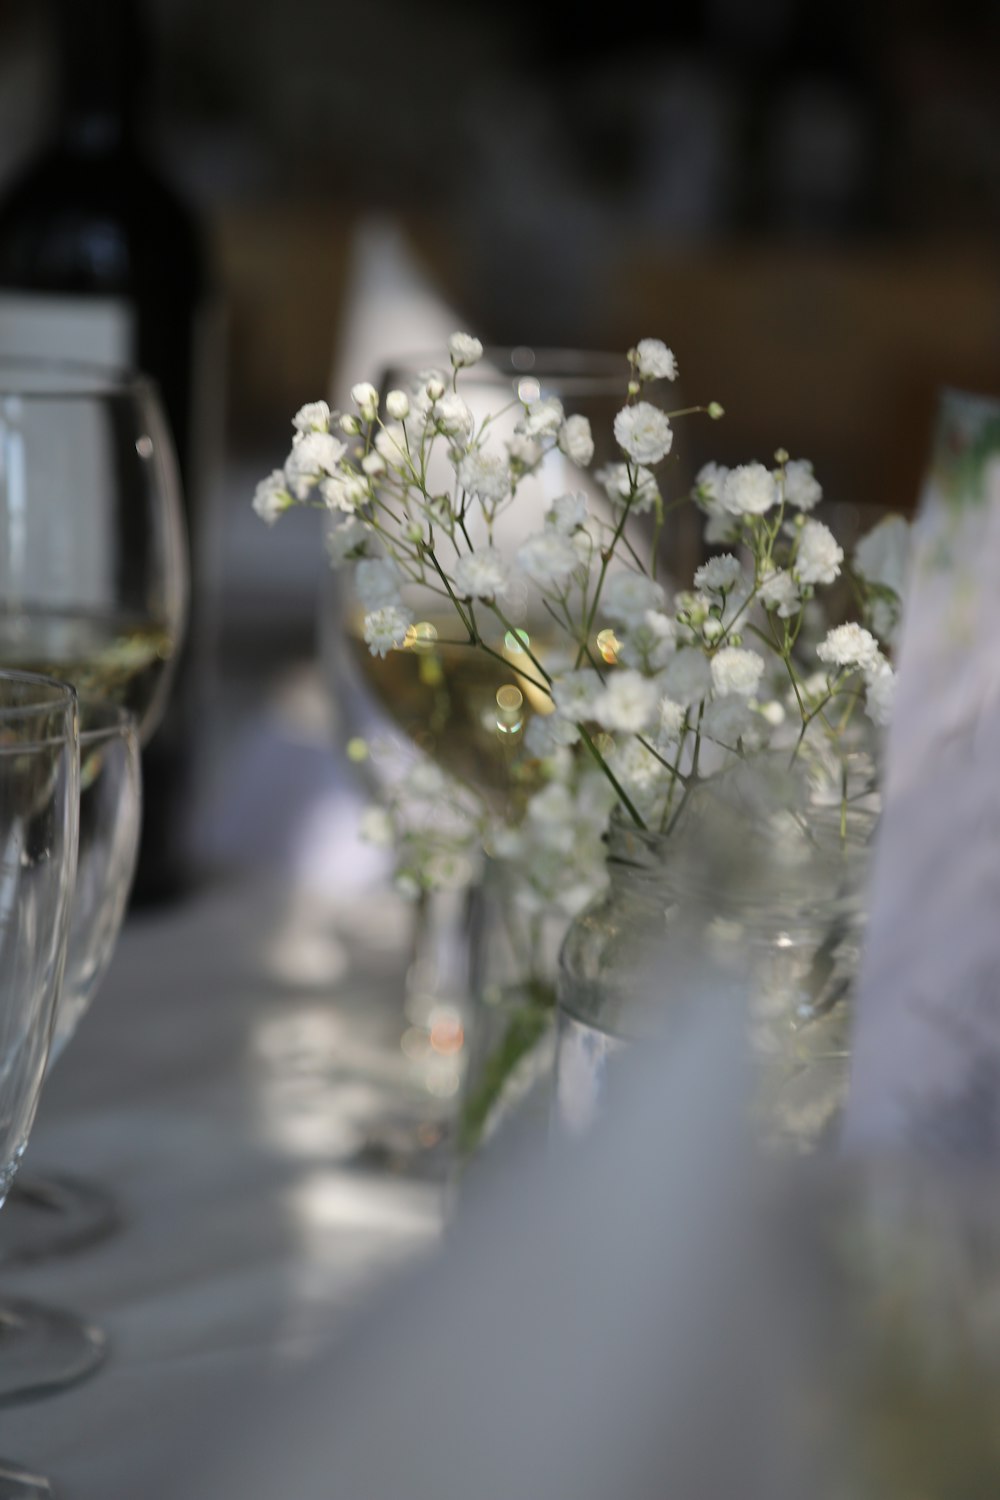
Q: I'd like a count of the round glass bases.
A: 2